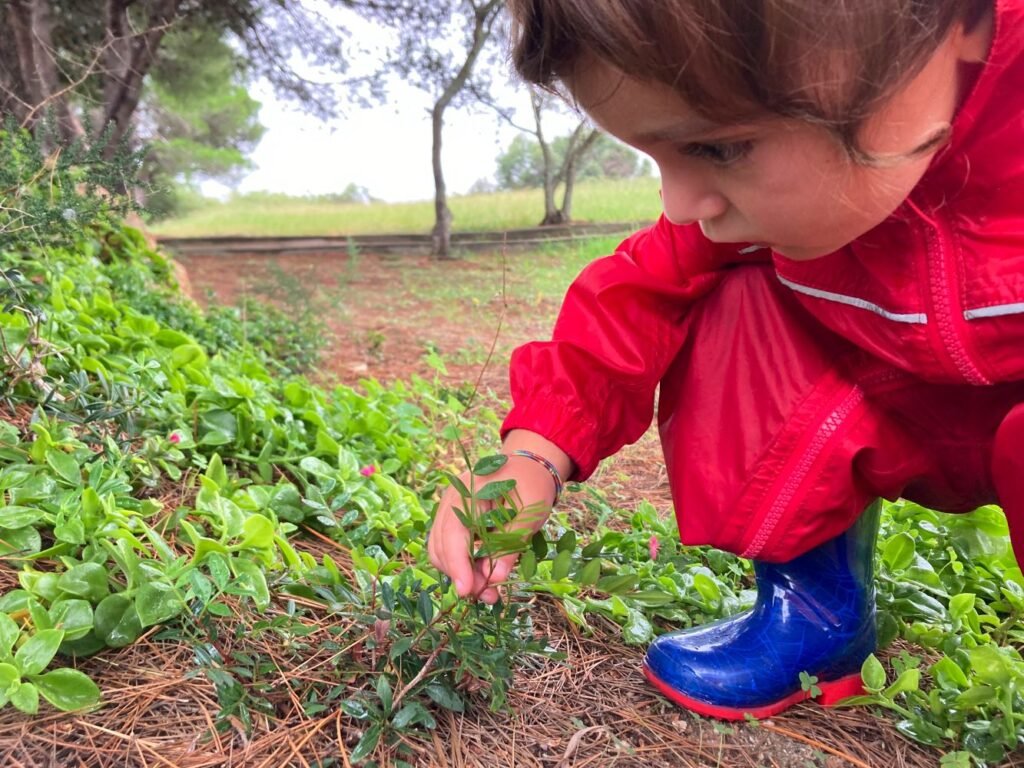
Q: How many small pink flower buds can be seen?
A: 3